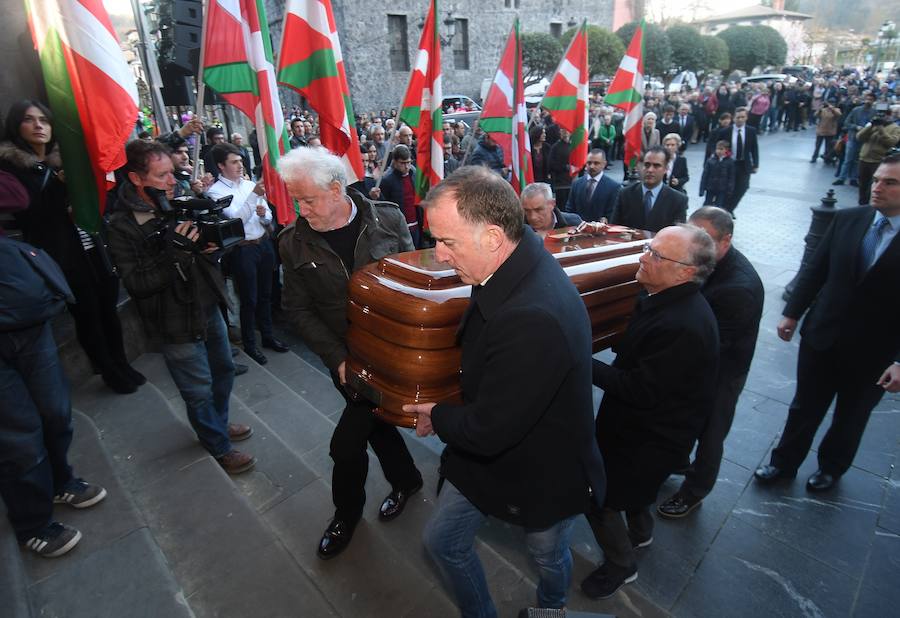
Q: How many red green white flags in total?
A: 7